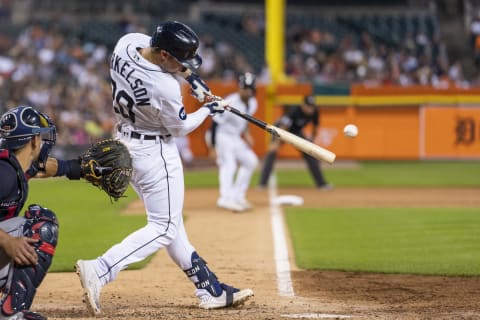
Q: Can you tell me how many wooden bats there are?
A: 1